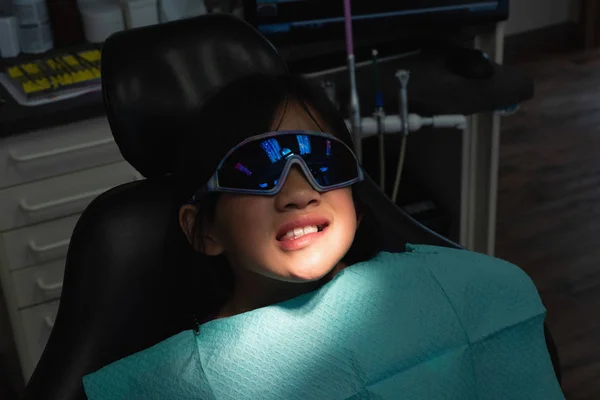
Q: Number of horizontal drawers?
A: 5